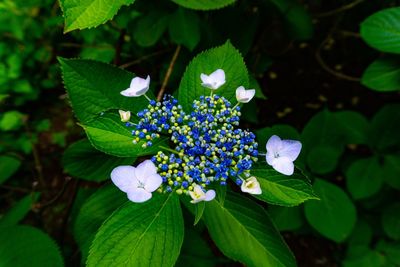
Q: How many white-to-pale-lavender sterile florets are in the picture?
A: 8